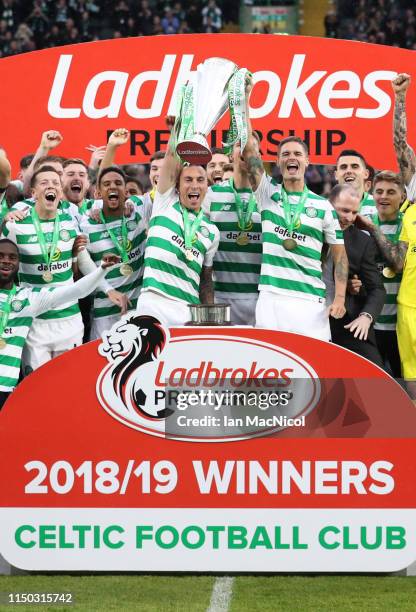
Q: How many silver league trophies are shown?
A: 1